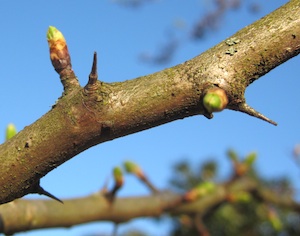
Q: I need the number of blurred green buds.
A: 8